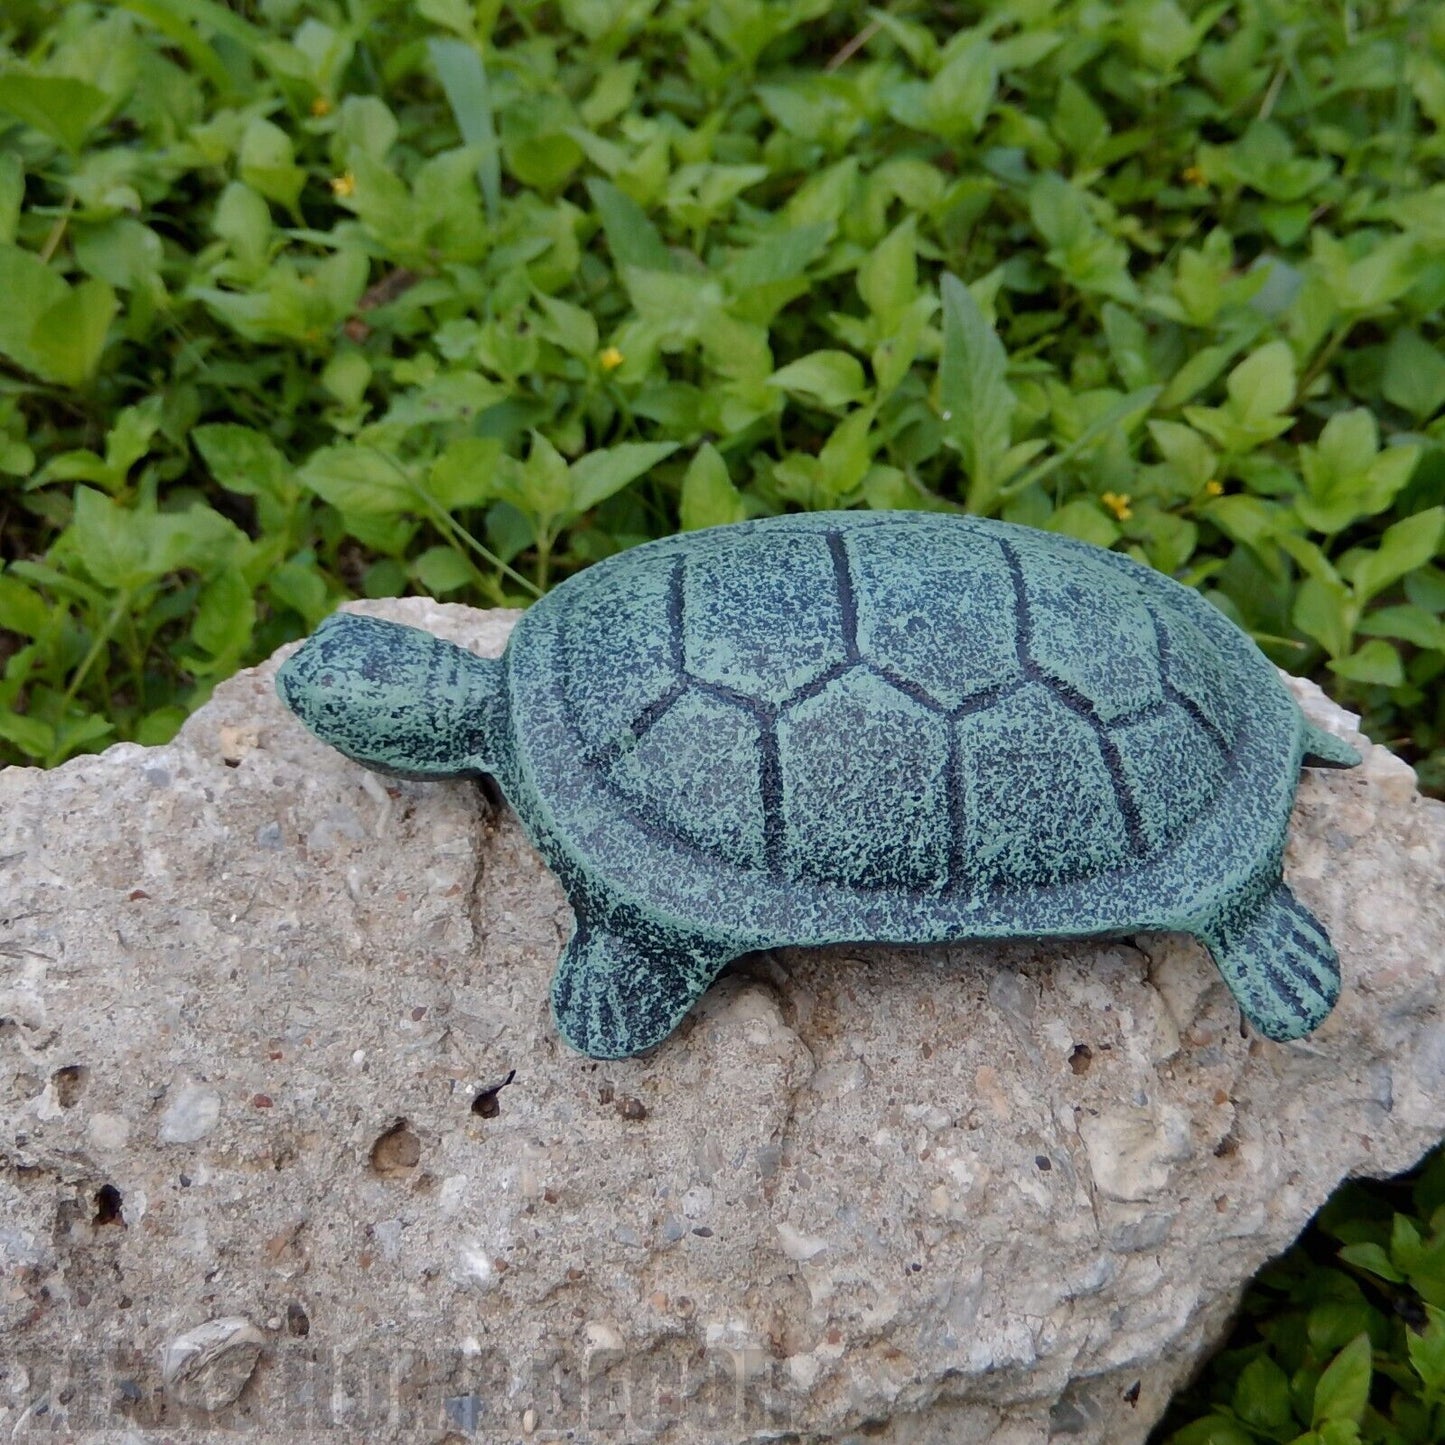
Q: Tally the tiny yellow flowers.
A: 6